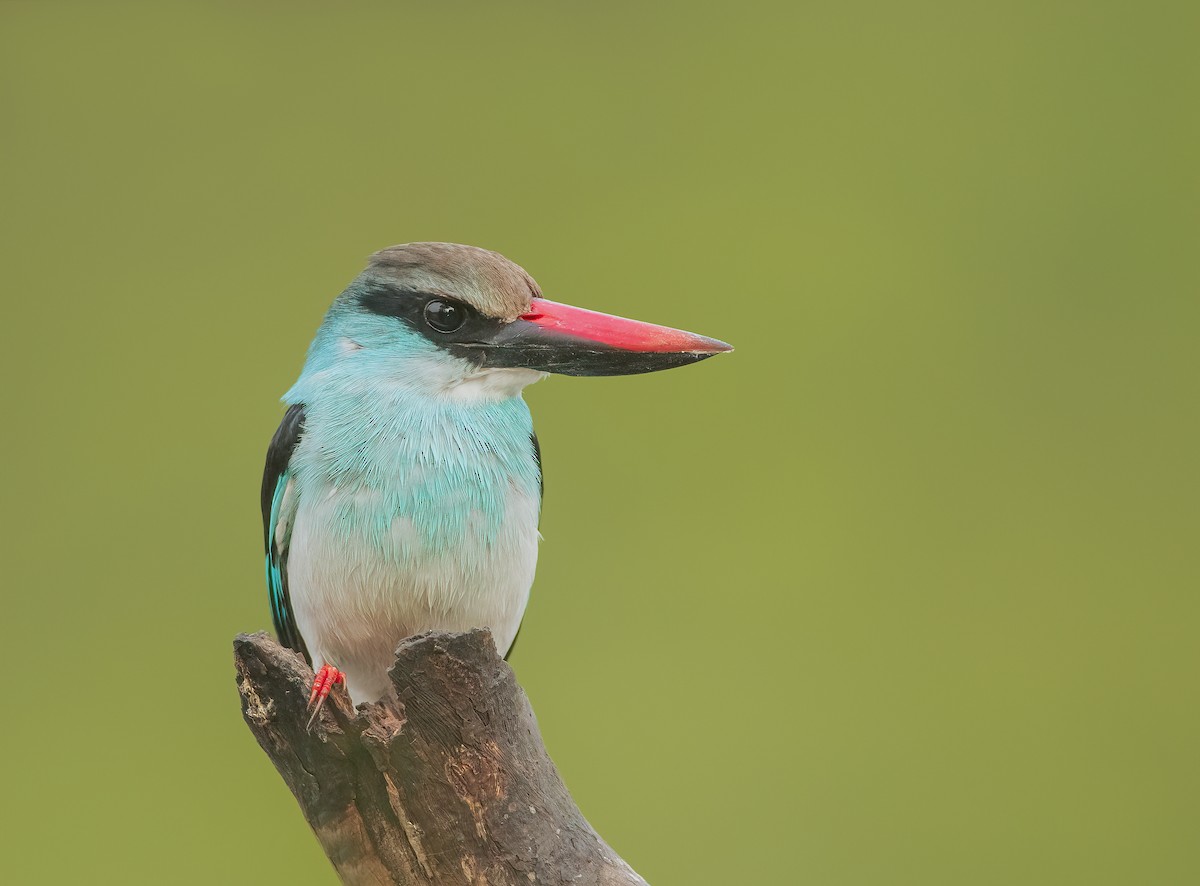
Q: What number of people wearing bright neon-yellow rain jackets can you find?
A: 0